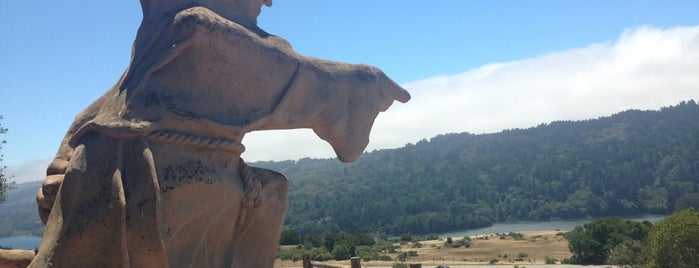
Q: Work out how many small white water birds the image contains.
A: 0